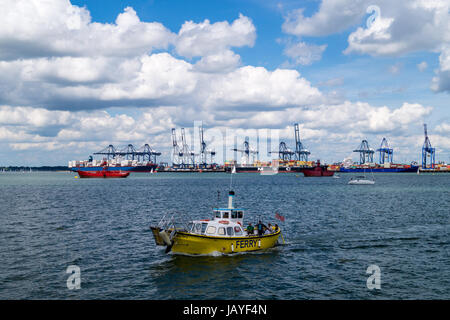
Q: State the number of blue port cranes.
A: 12